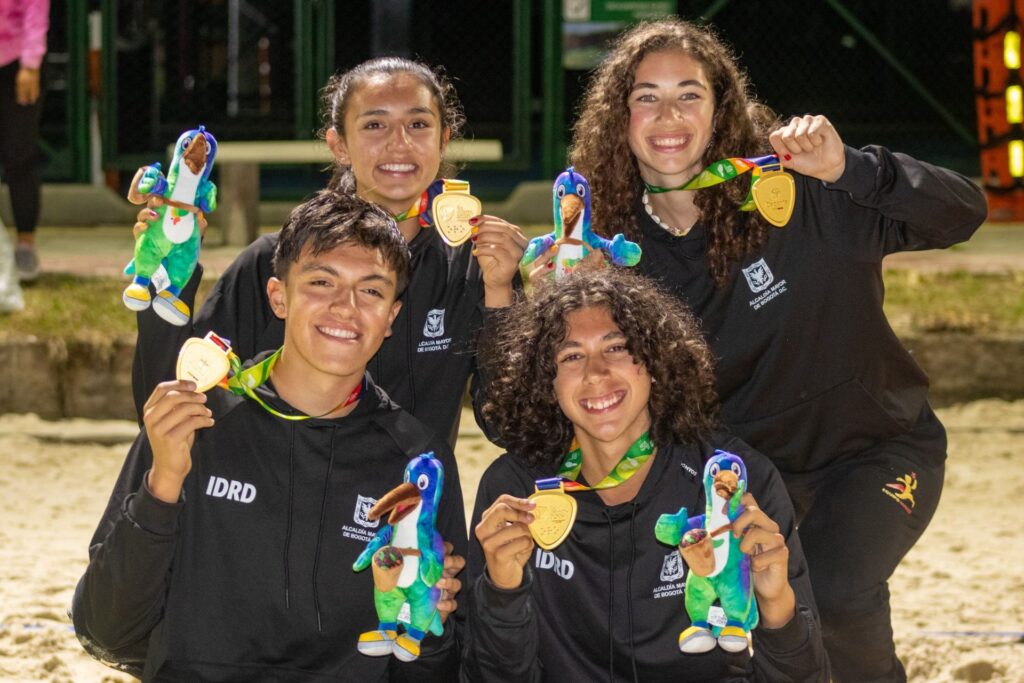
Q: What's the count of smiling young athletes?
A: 4